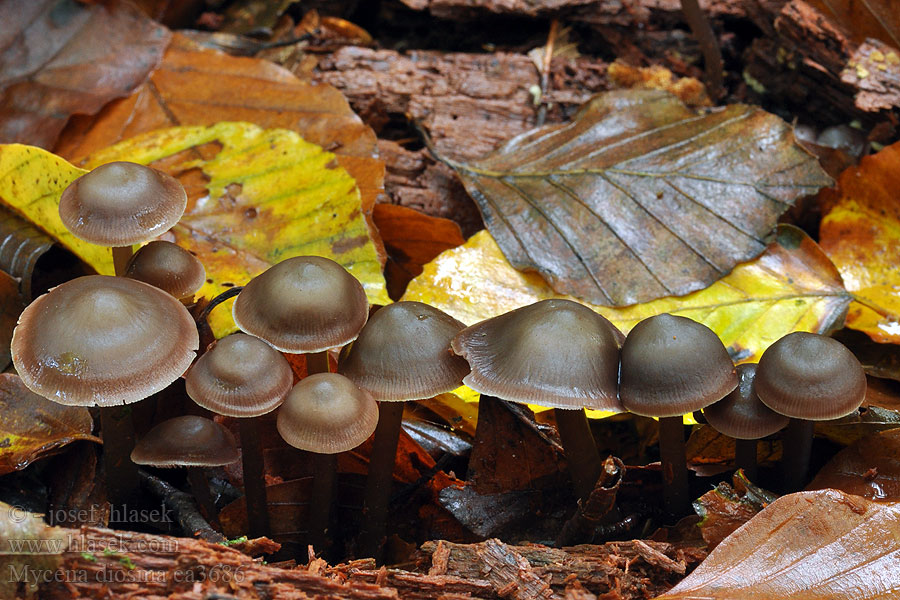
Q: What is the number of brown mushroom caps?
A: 12